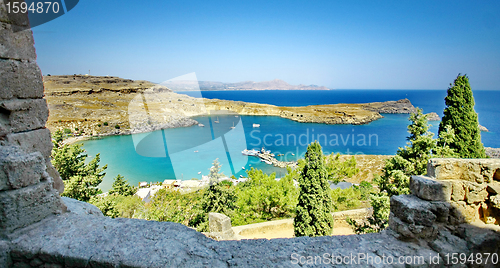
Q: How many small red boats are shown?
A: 0